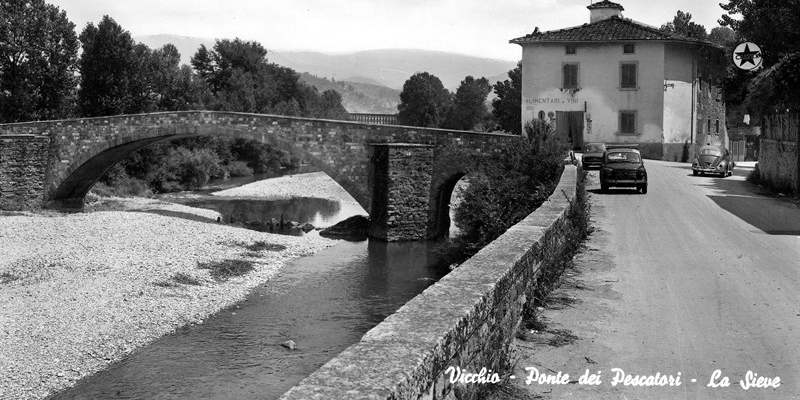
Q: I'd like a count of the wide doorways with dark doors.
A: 1